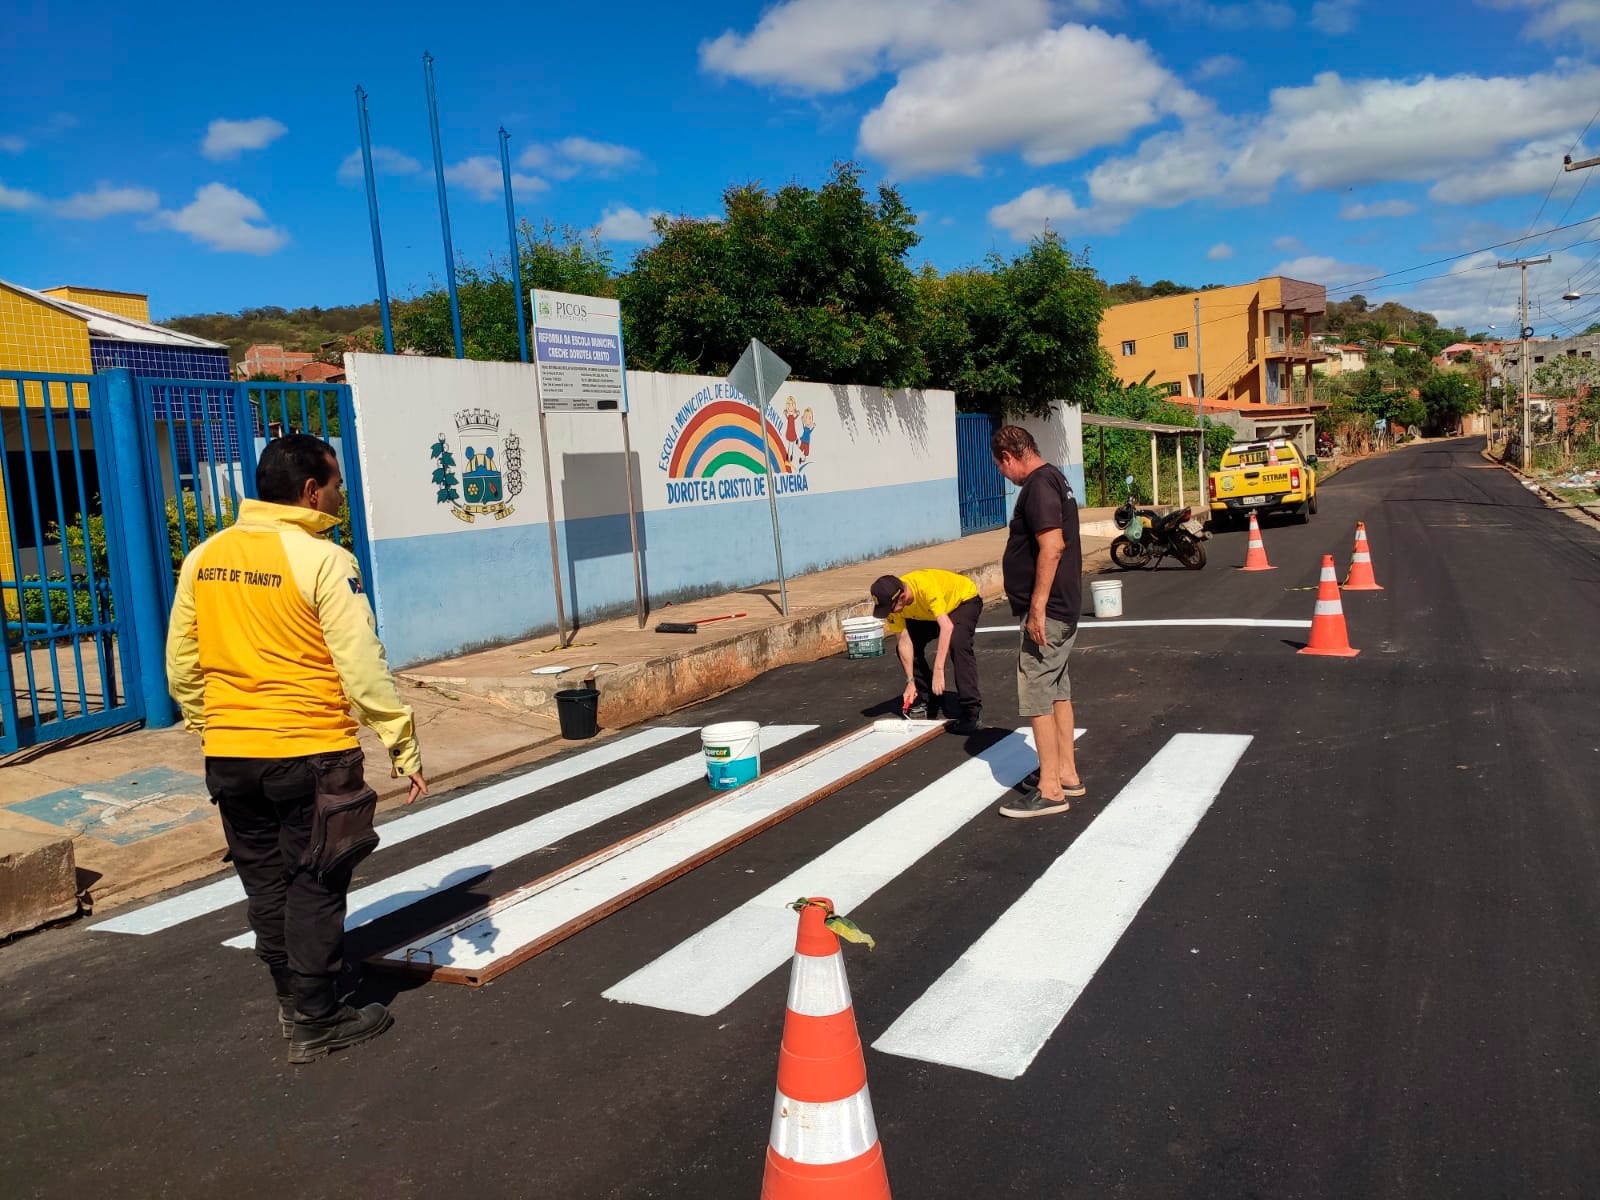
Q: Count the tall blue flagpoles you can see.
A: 3